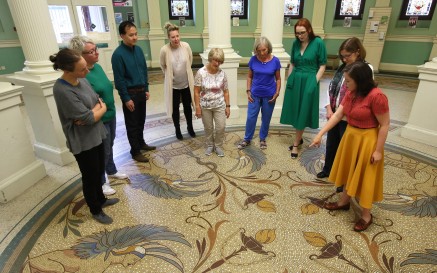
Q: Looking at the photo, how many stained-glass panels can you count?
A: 5